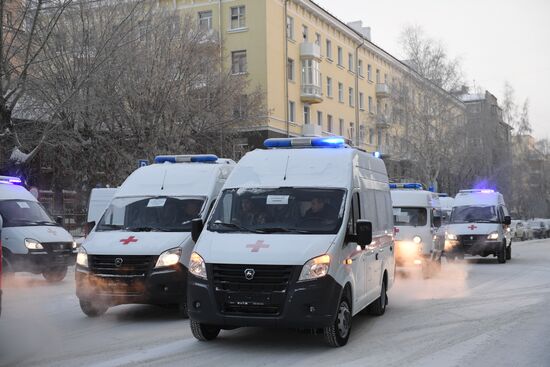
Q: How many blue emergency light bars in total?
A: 5